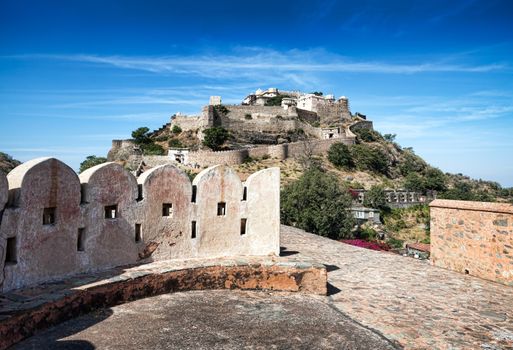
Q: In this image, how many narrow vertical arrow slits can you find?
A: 5